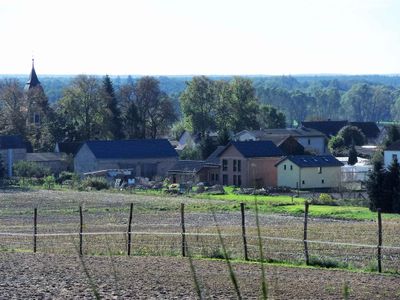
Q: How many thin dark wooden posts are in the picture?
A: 7